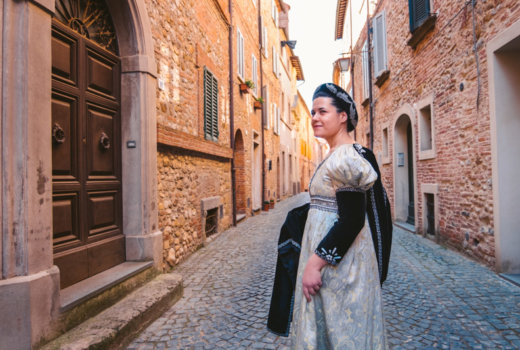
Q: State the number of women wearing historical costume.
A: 1